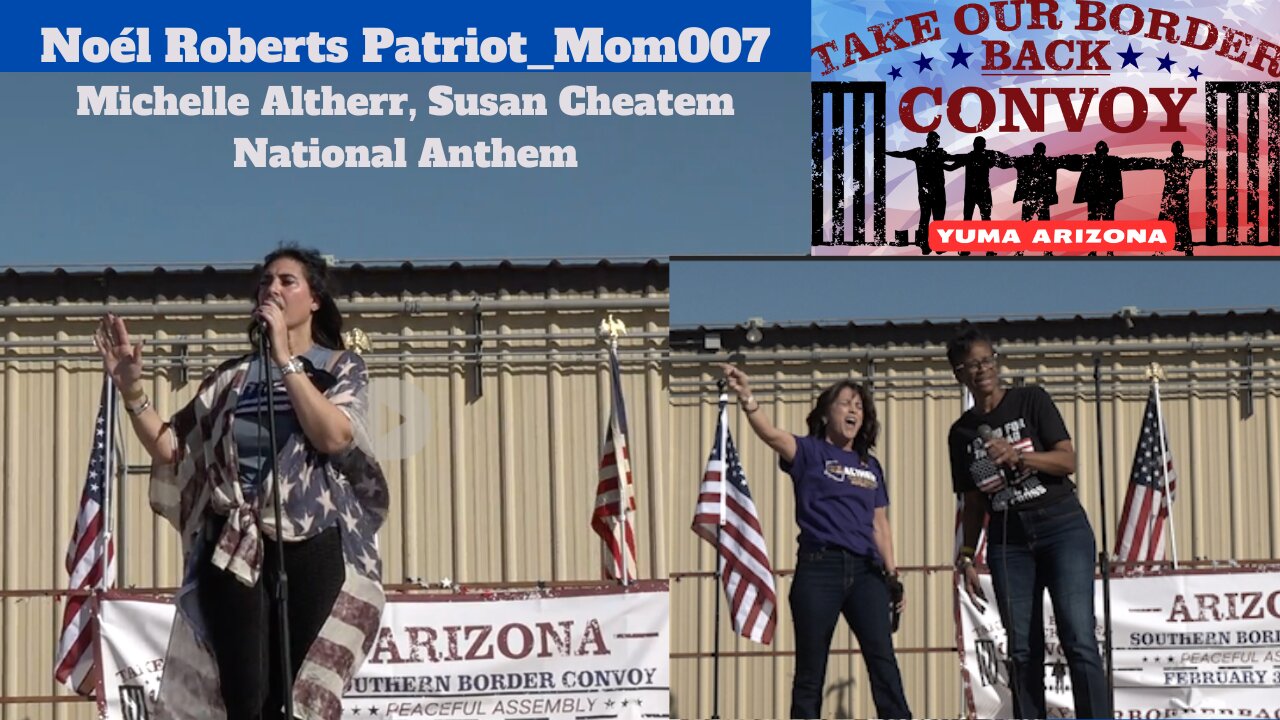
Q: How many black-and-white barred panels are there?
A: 2